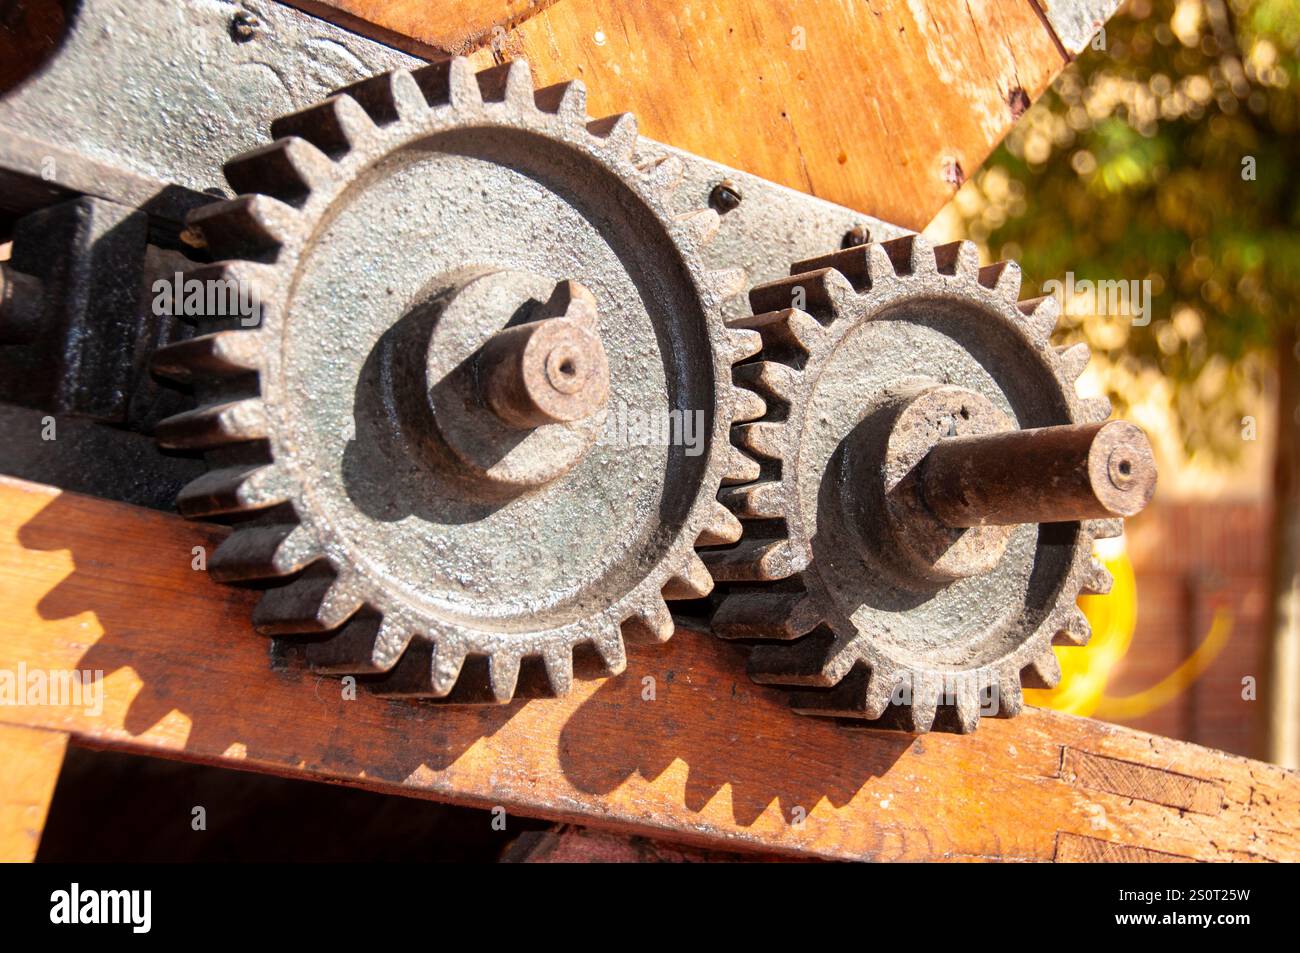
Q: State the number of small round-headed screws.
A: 3